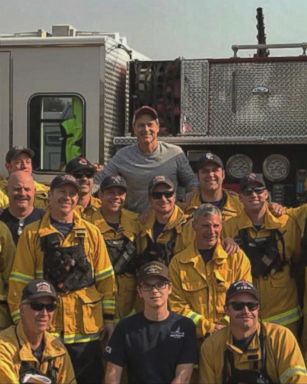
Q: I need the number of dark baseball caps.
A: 10